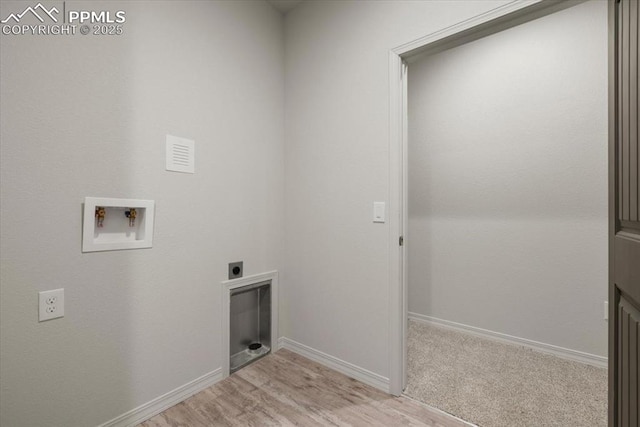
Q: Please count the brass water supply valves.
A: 2